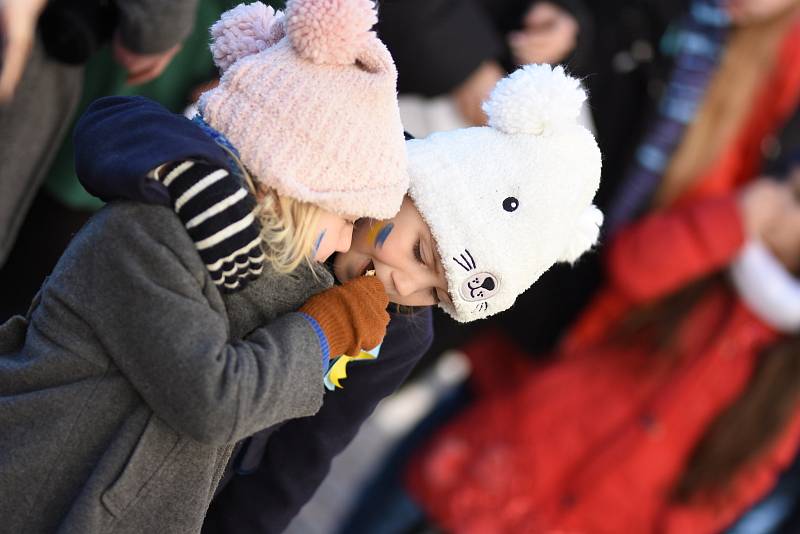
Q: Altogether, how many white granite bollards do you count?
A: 0